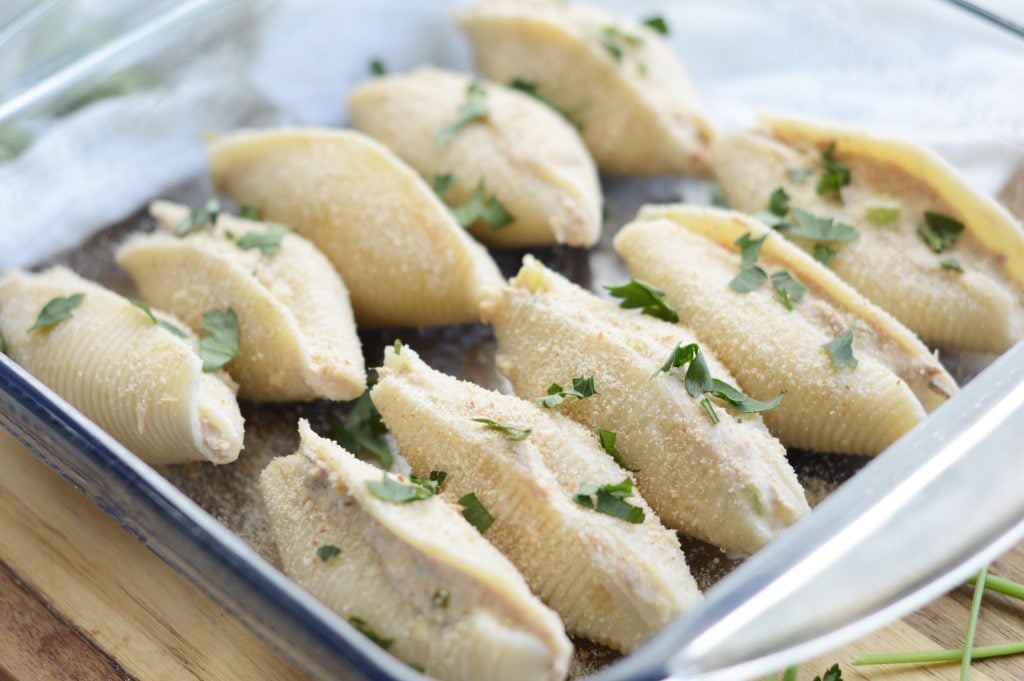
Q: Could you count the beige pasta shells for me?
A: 10